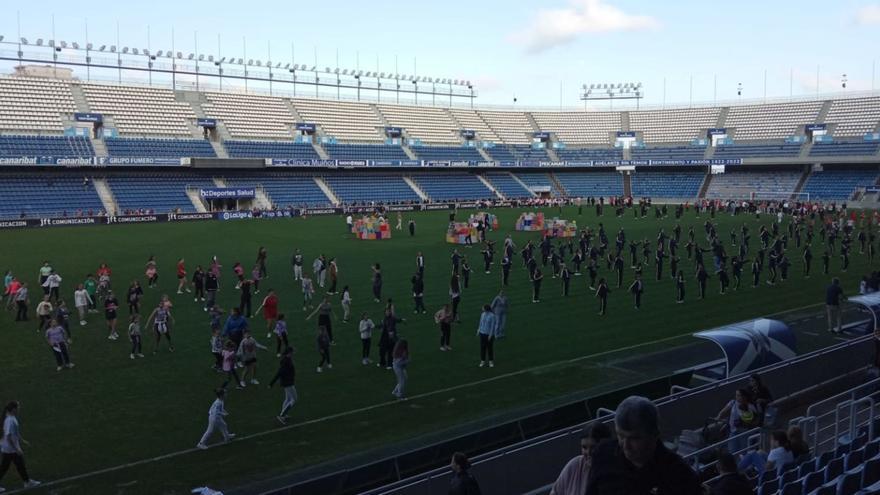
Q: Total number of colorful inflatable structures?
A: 5